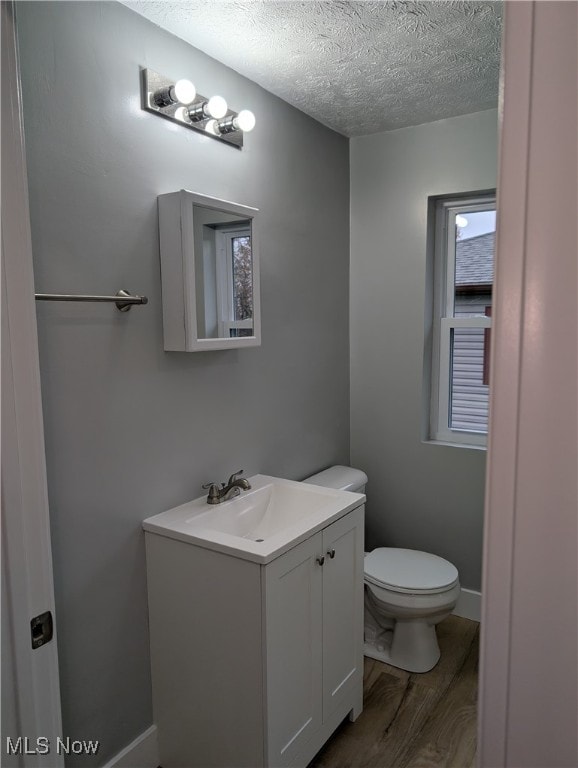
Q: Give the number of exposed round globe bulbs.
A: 3